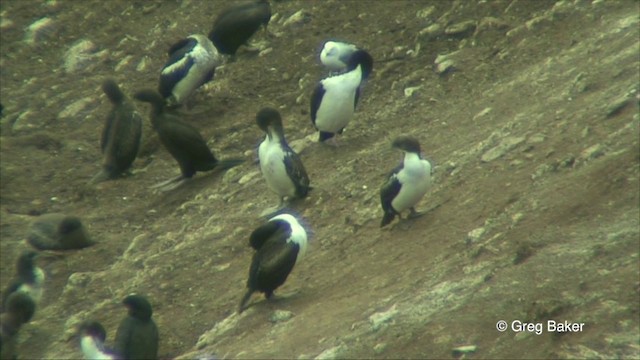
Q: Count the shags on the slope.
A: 13